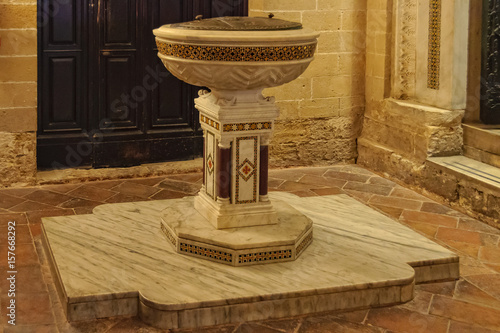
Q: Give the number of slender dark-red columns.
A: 3